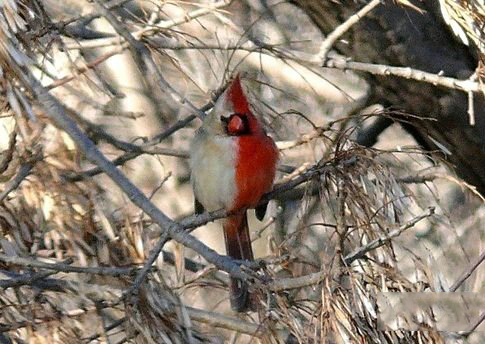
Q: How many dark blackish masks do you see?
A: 1